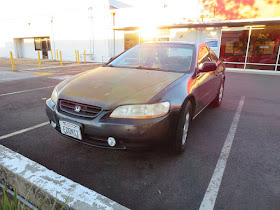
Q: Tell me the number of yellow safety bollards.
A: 8